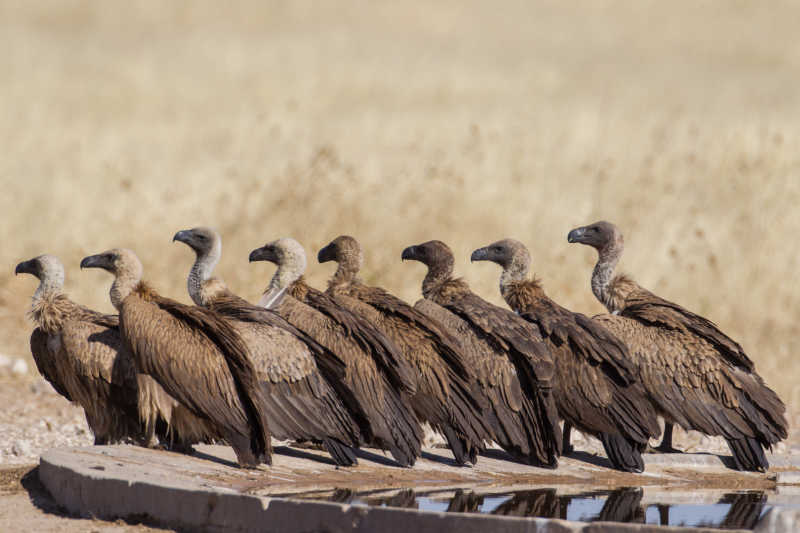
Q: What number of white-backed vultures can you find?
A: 8